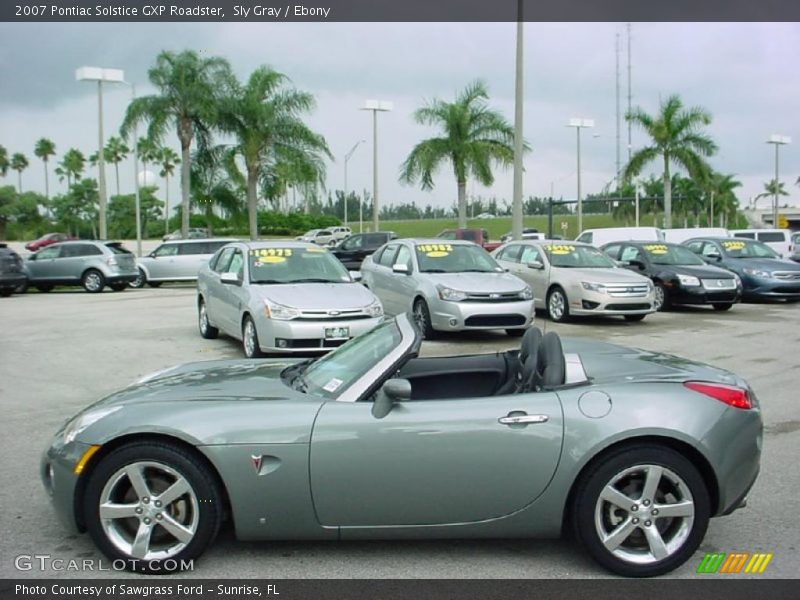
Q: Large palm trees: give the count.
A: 4